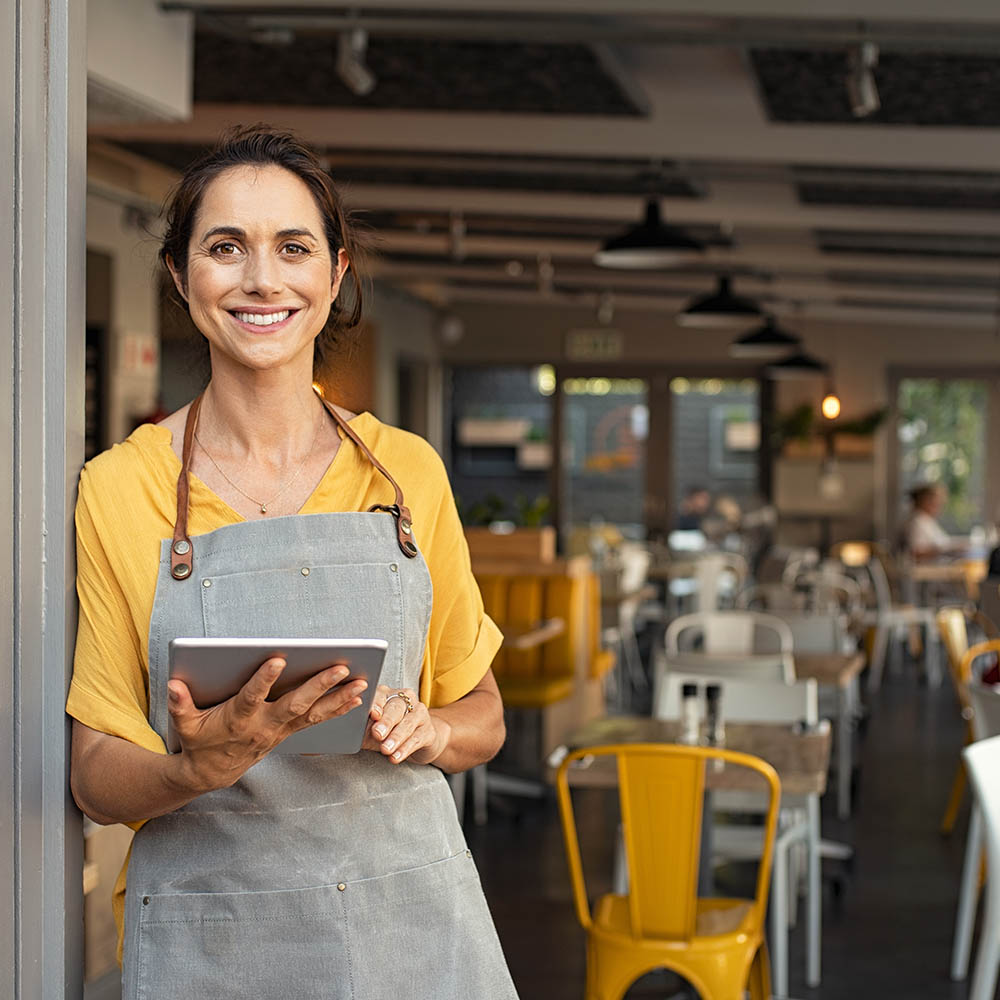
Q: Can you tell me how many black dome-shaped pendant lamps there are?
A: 4